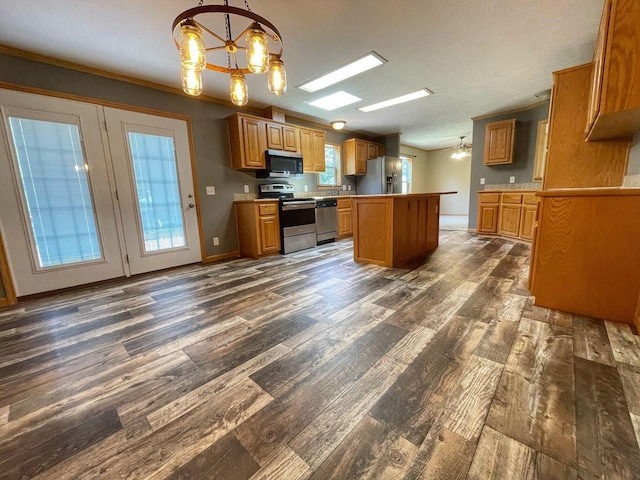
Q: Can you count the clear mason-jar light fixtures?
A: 5